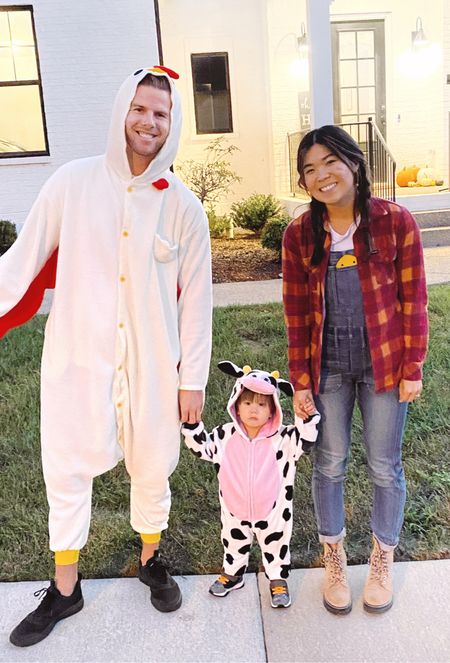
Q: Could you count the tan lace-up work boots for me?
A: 2